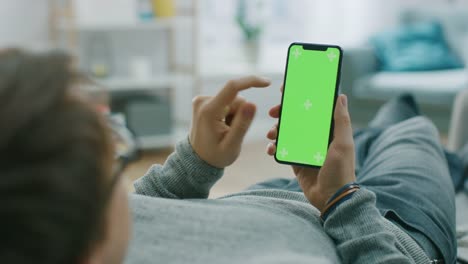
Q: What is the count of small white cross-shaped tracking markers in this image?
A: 5